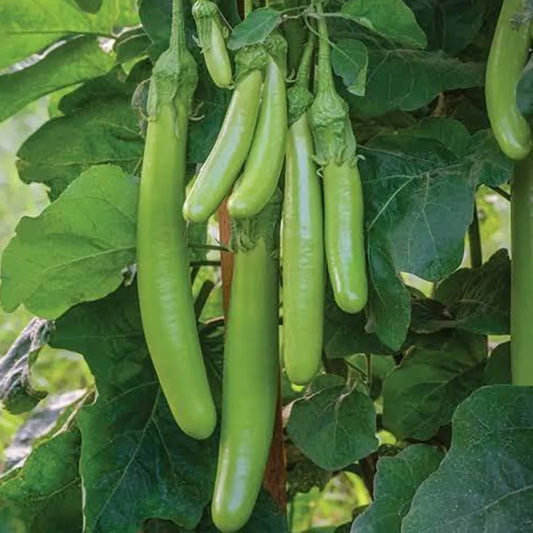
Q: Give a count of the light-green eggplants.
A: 9